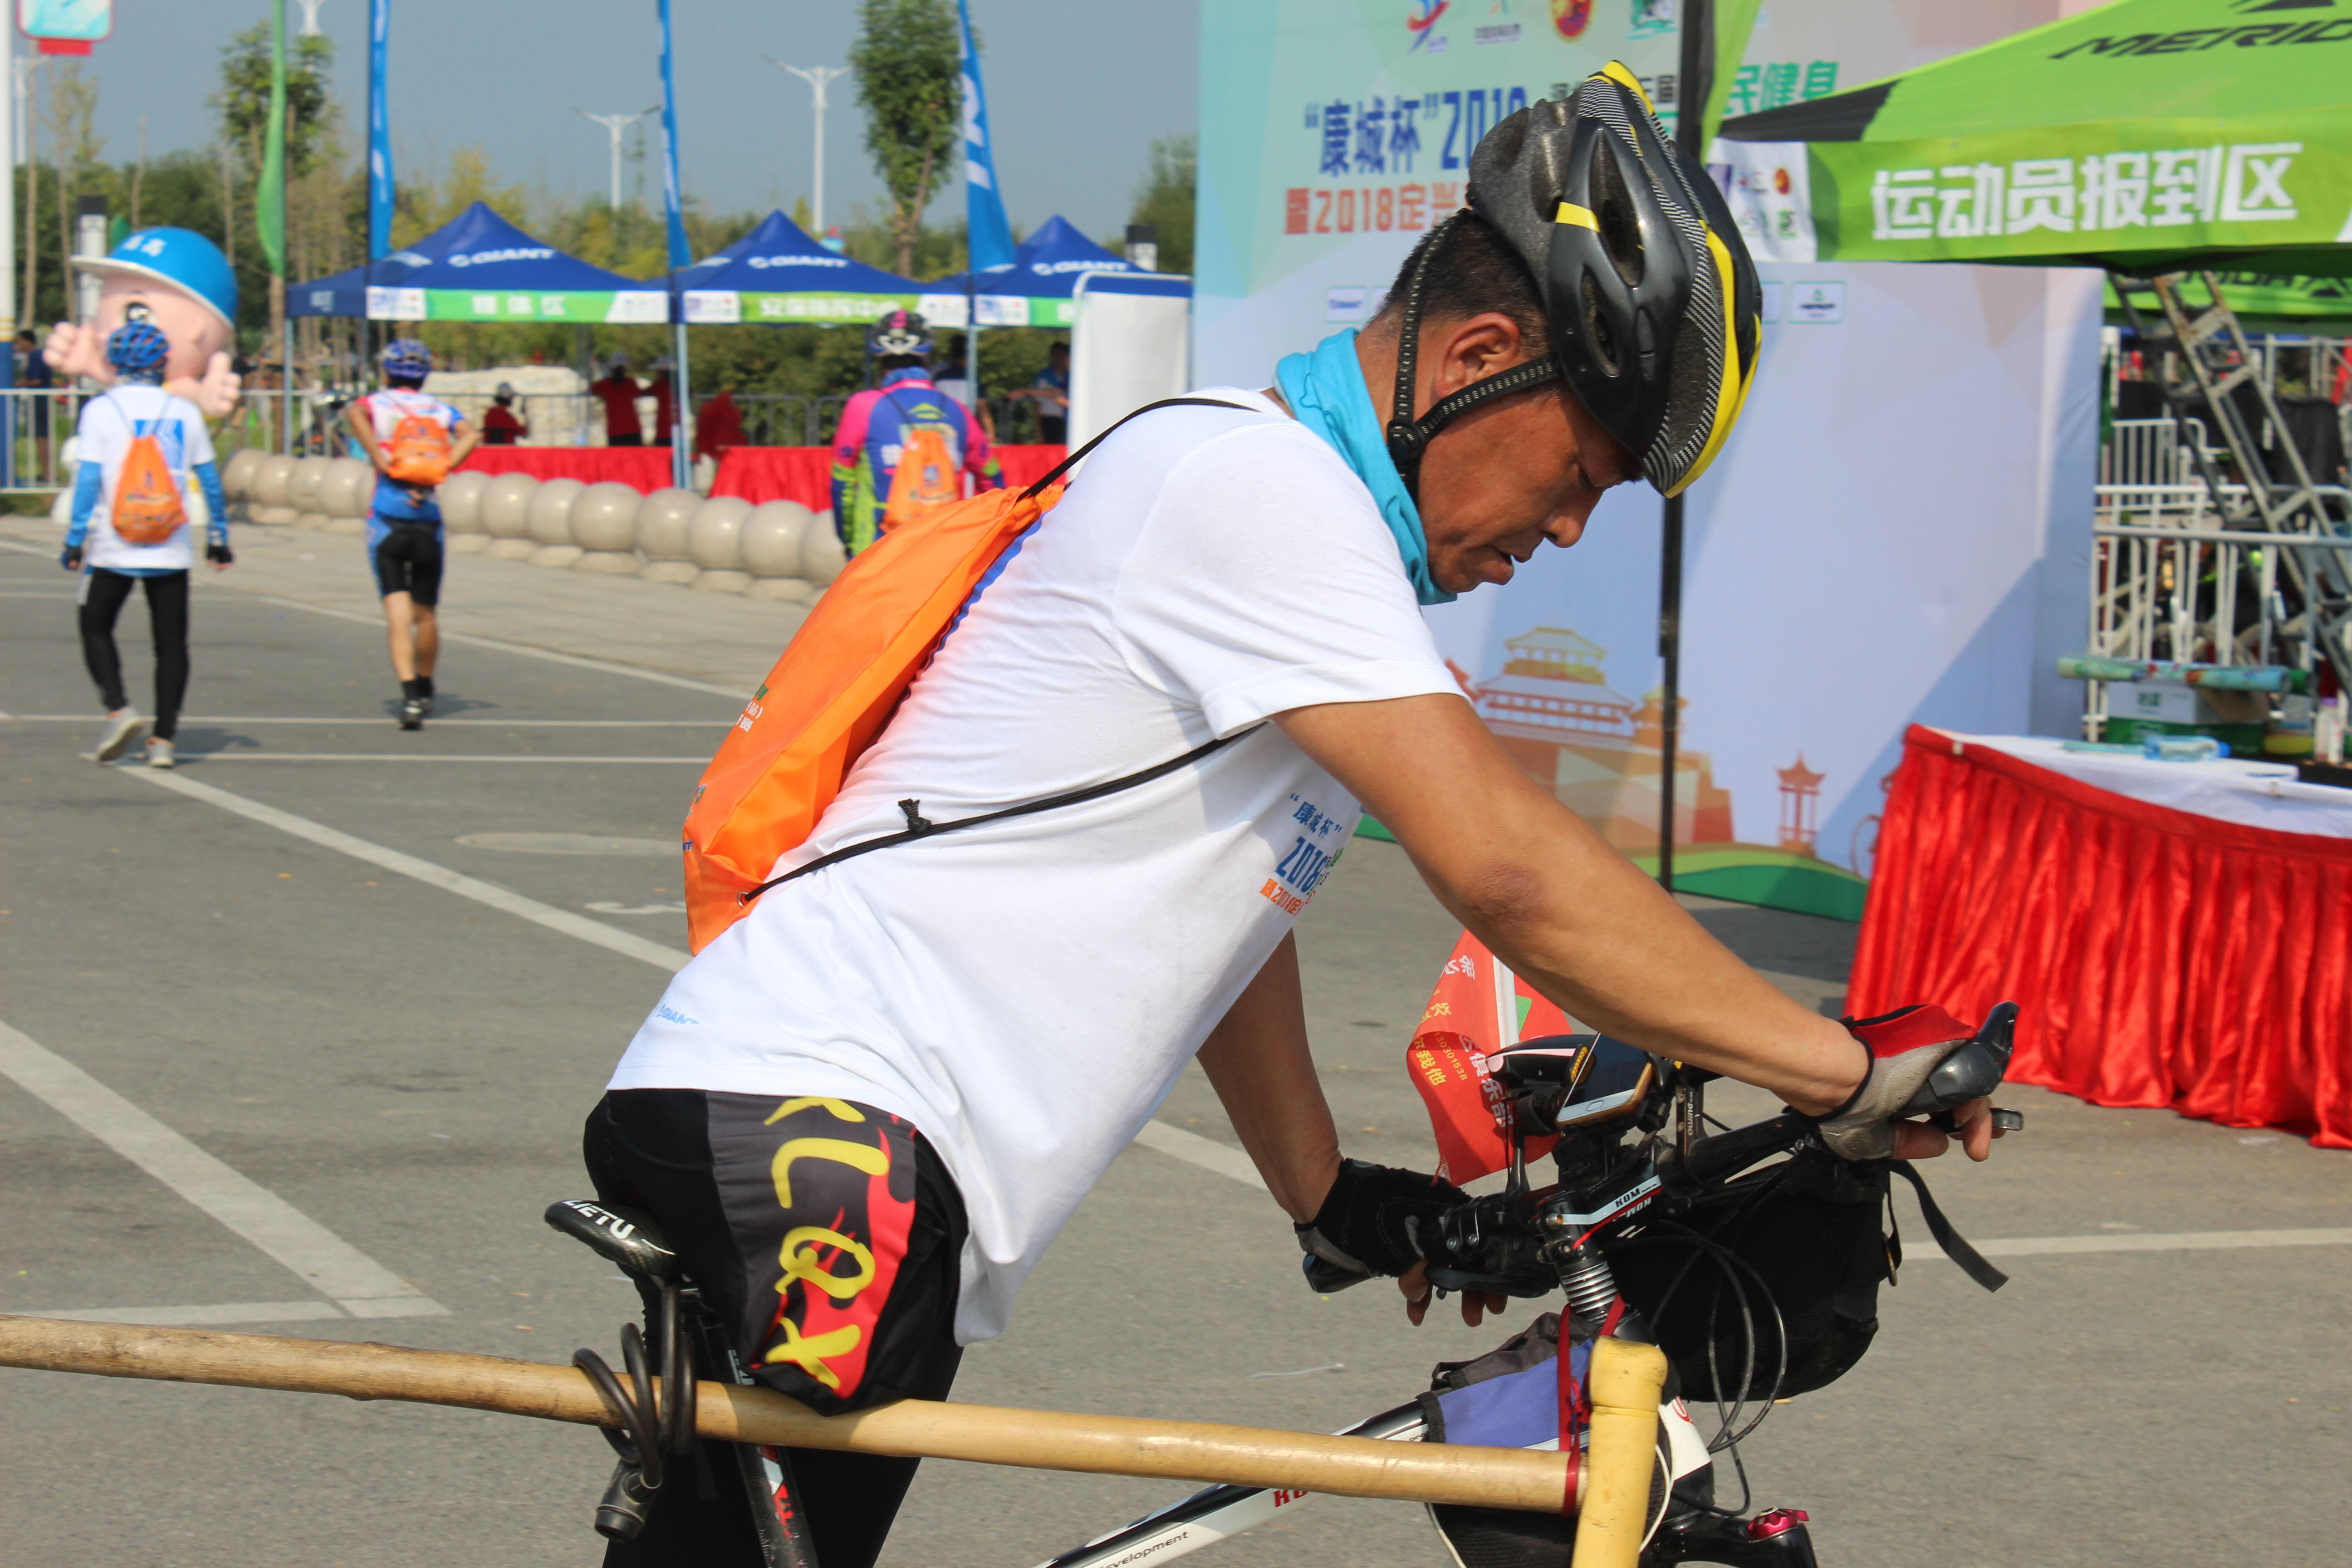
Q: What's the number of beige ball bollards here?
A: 13